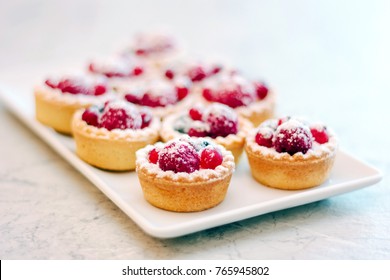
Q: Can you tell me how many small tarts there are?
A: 10